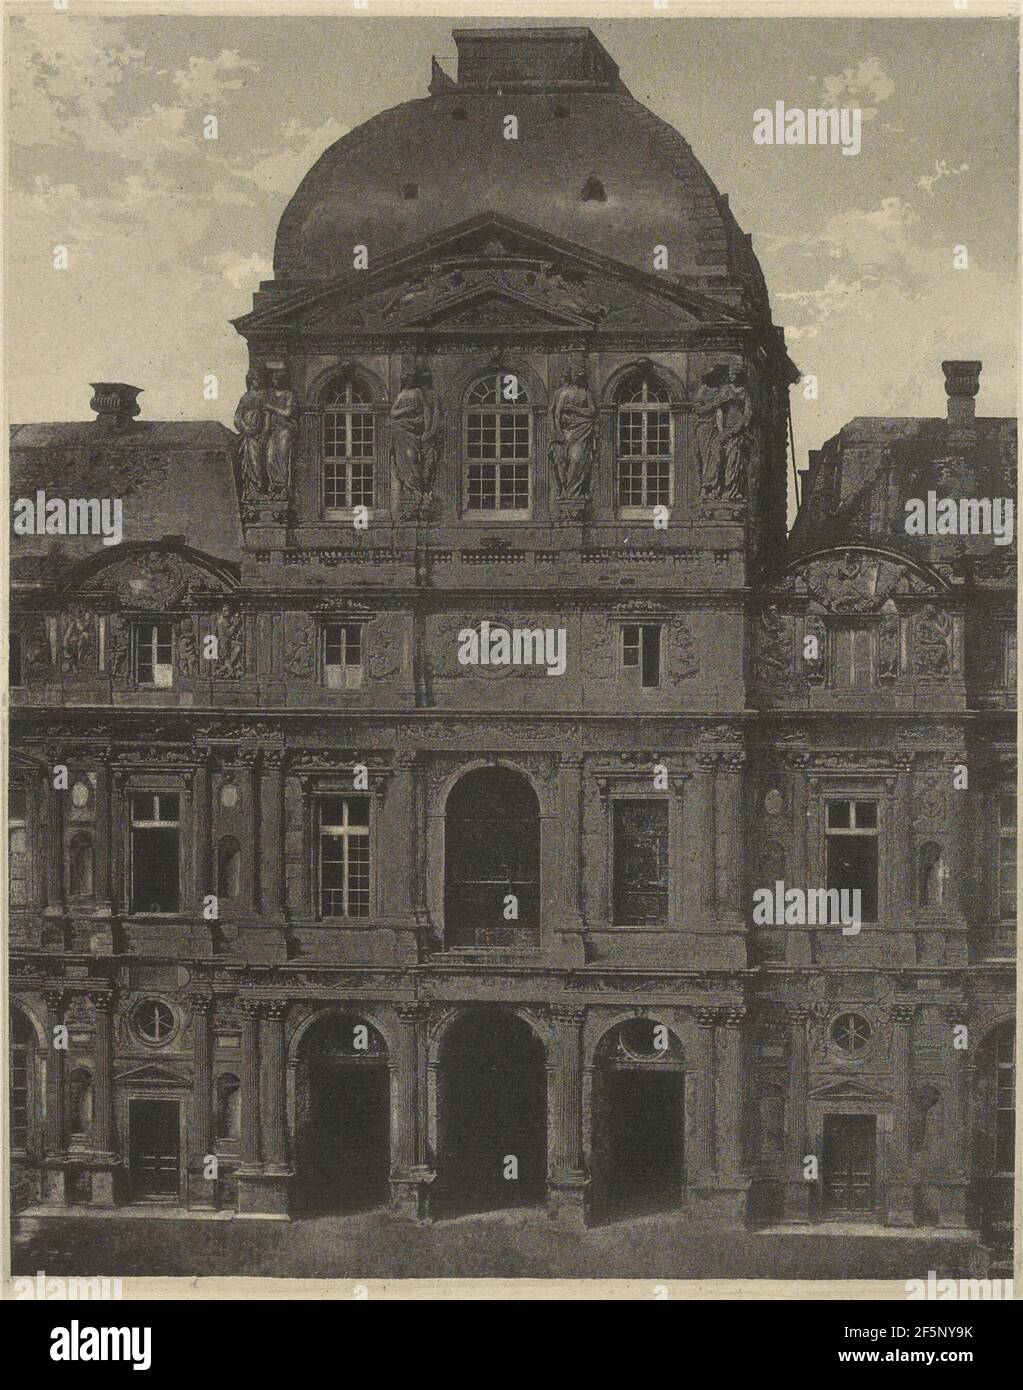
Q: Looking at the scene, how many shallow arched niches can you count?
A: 8